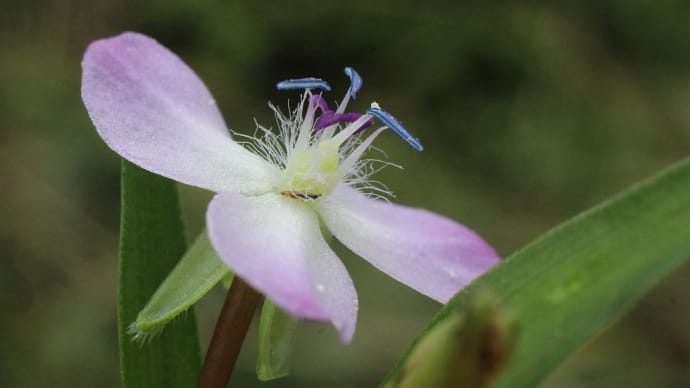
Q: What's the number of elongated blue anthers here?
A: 3